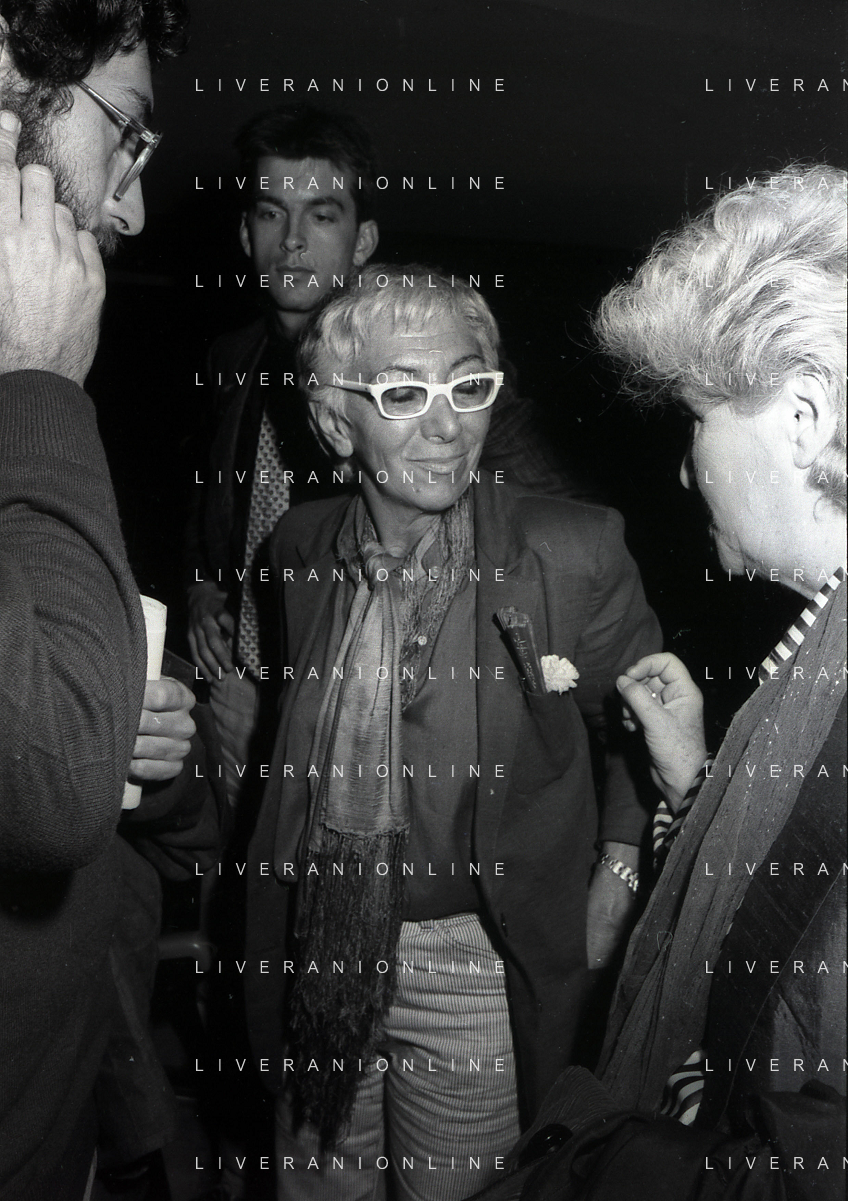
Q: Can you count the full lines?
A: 12